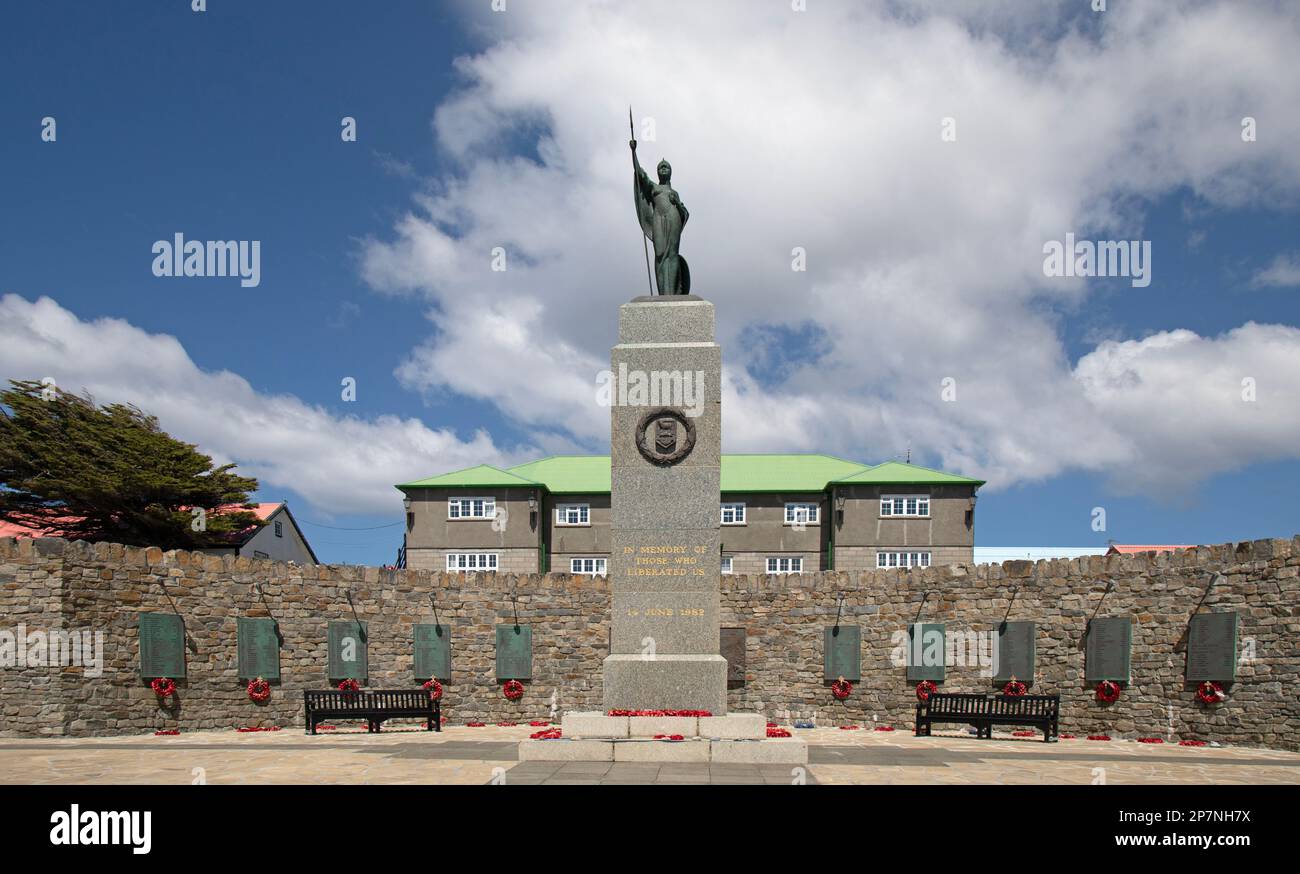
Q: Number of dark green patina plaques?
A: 10